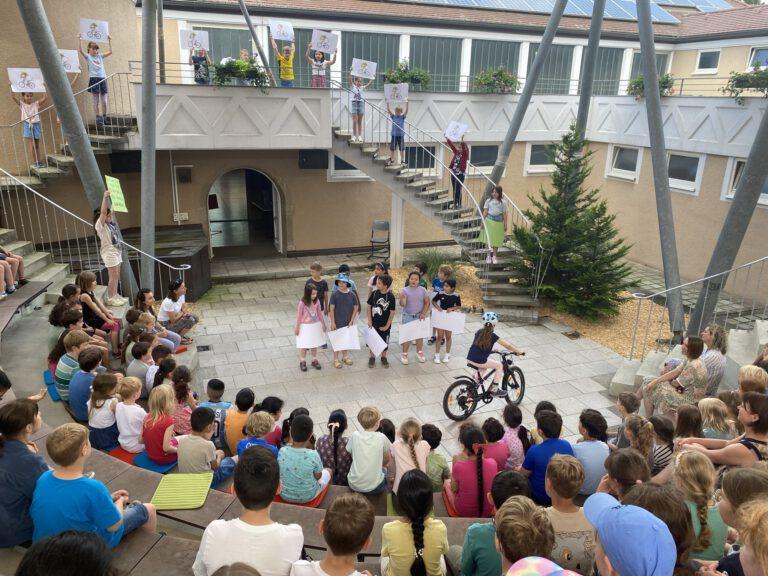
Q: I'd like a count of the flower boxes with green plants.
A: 5